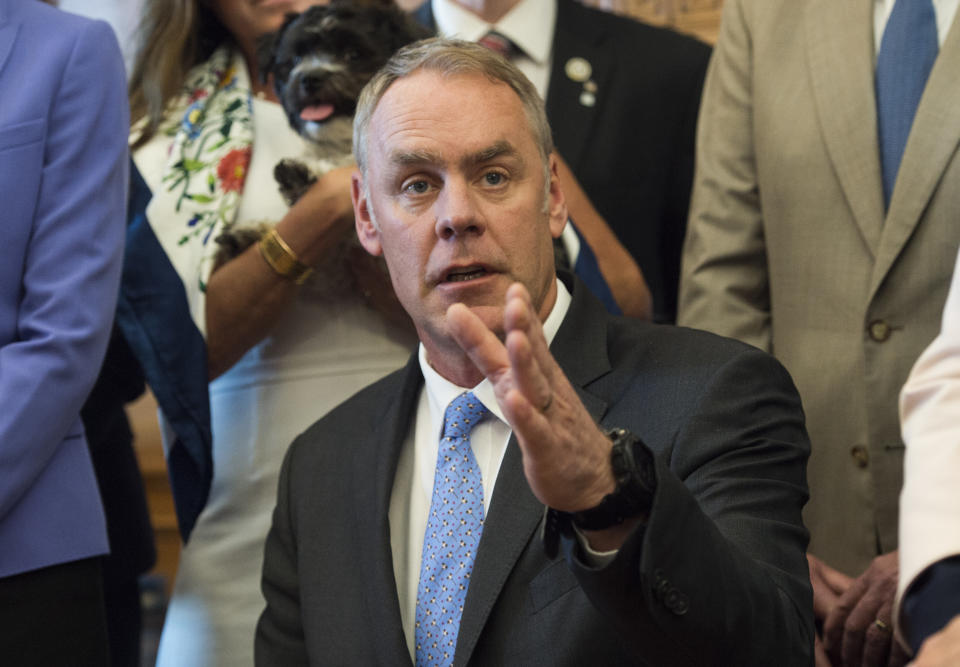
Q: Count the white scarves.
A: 1